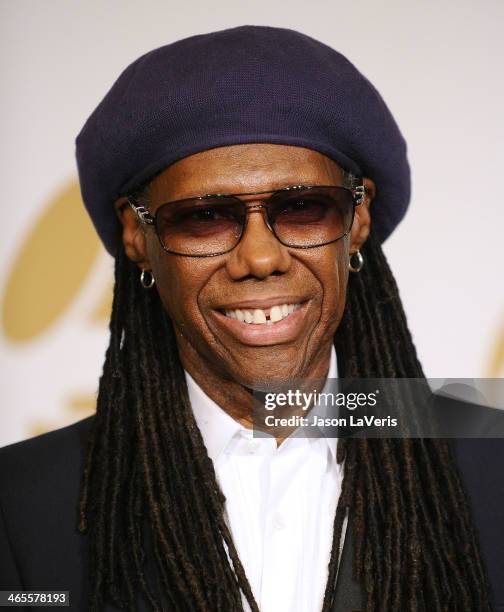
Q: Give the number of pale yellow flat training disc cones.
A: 0